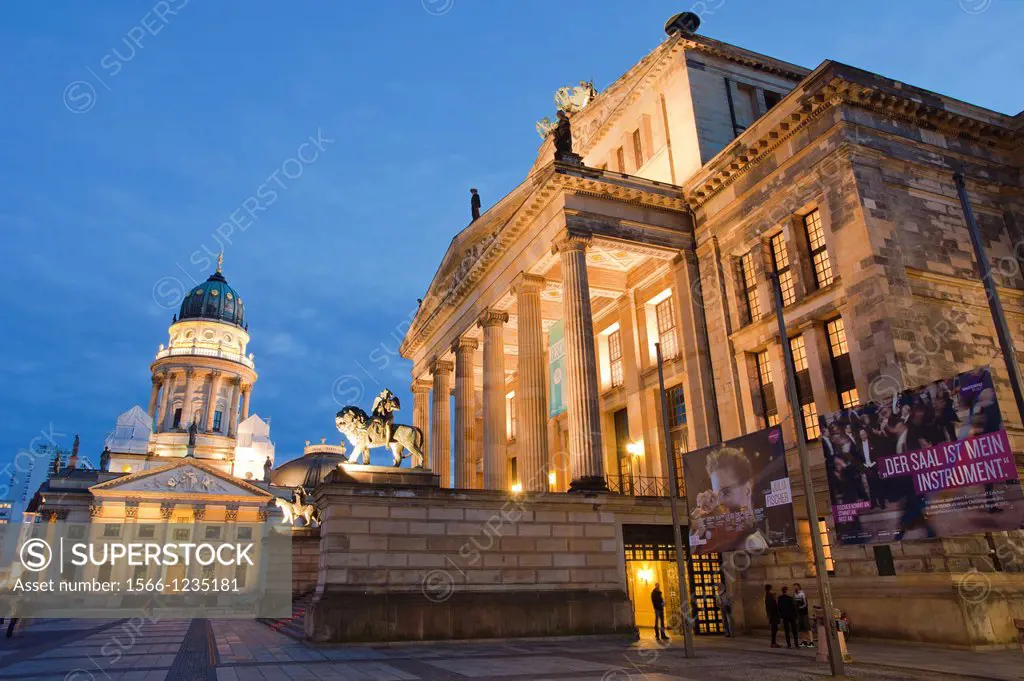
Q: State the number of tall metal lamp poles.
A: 3